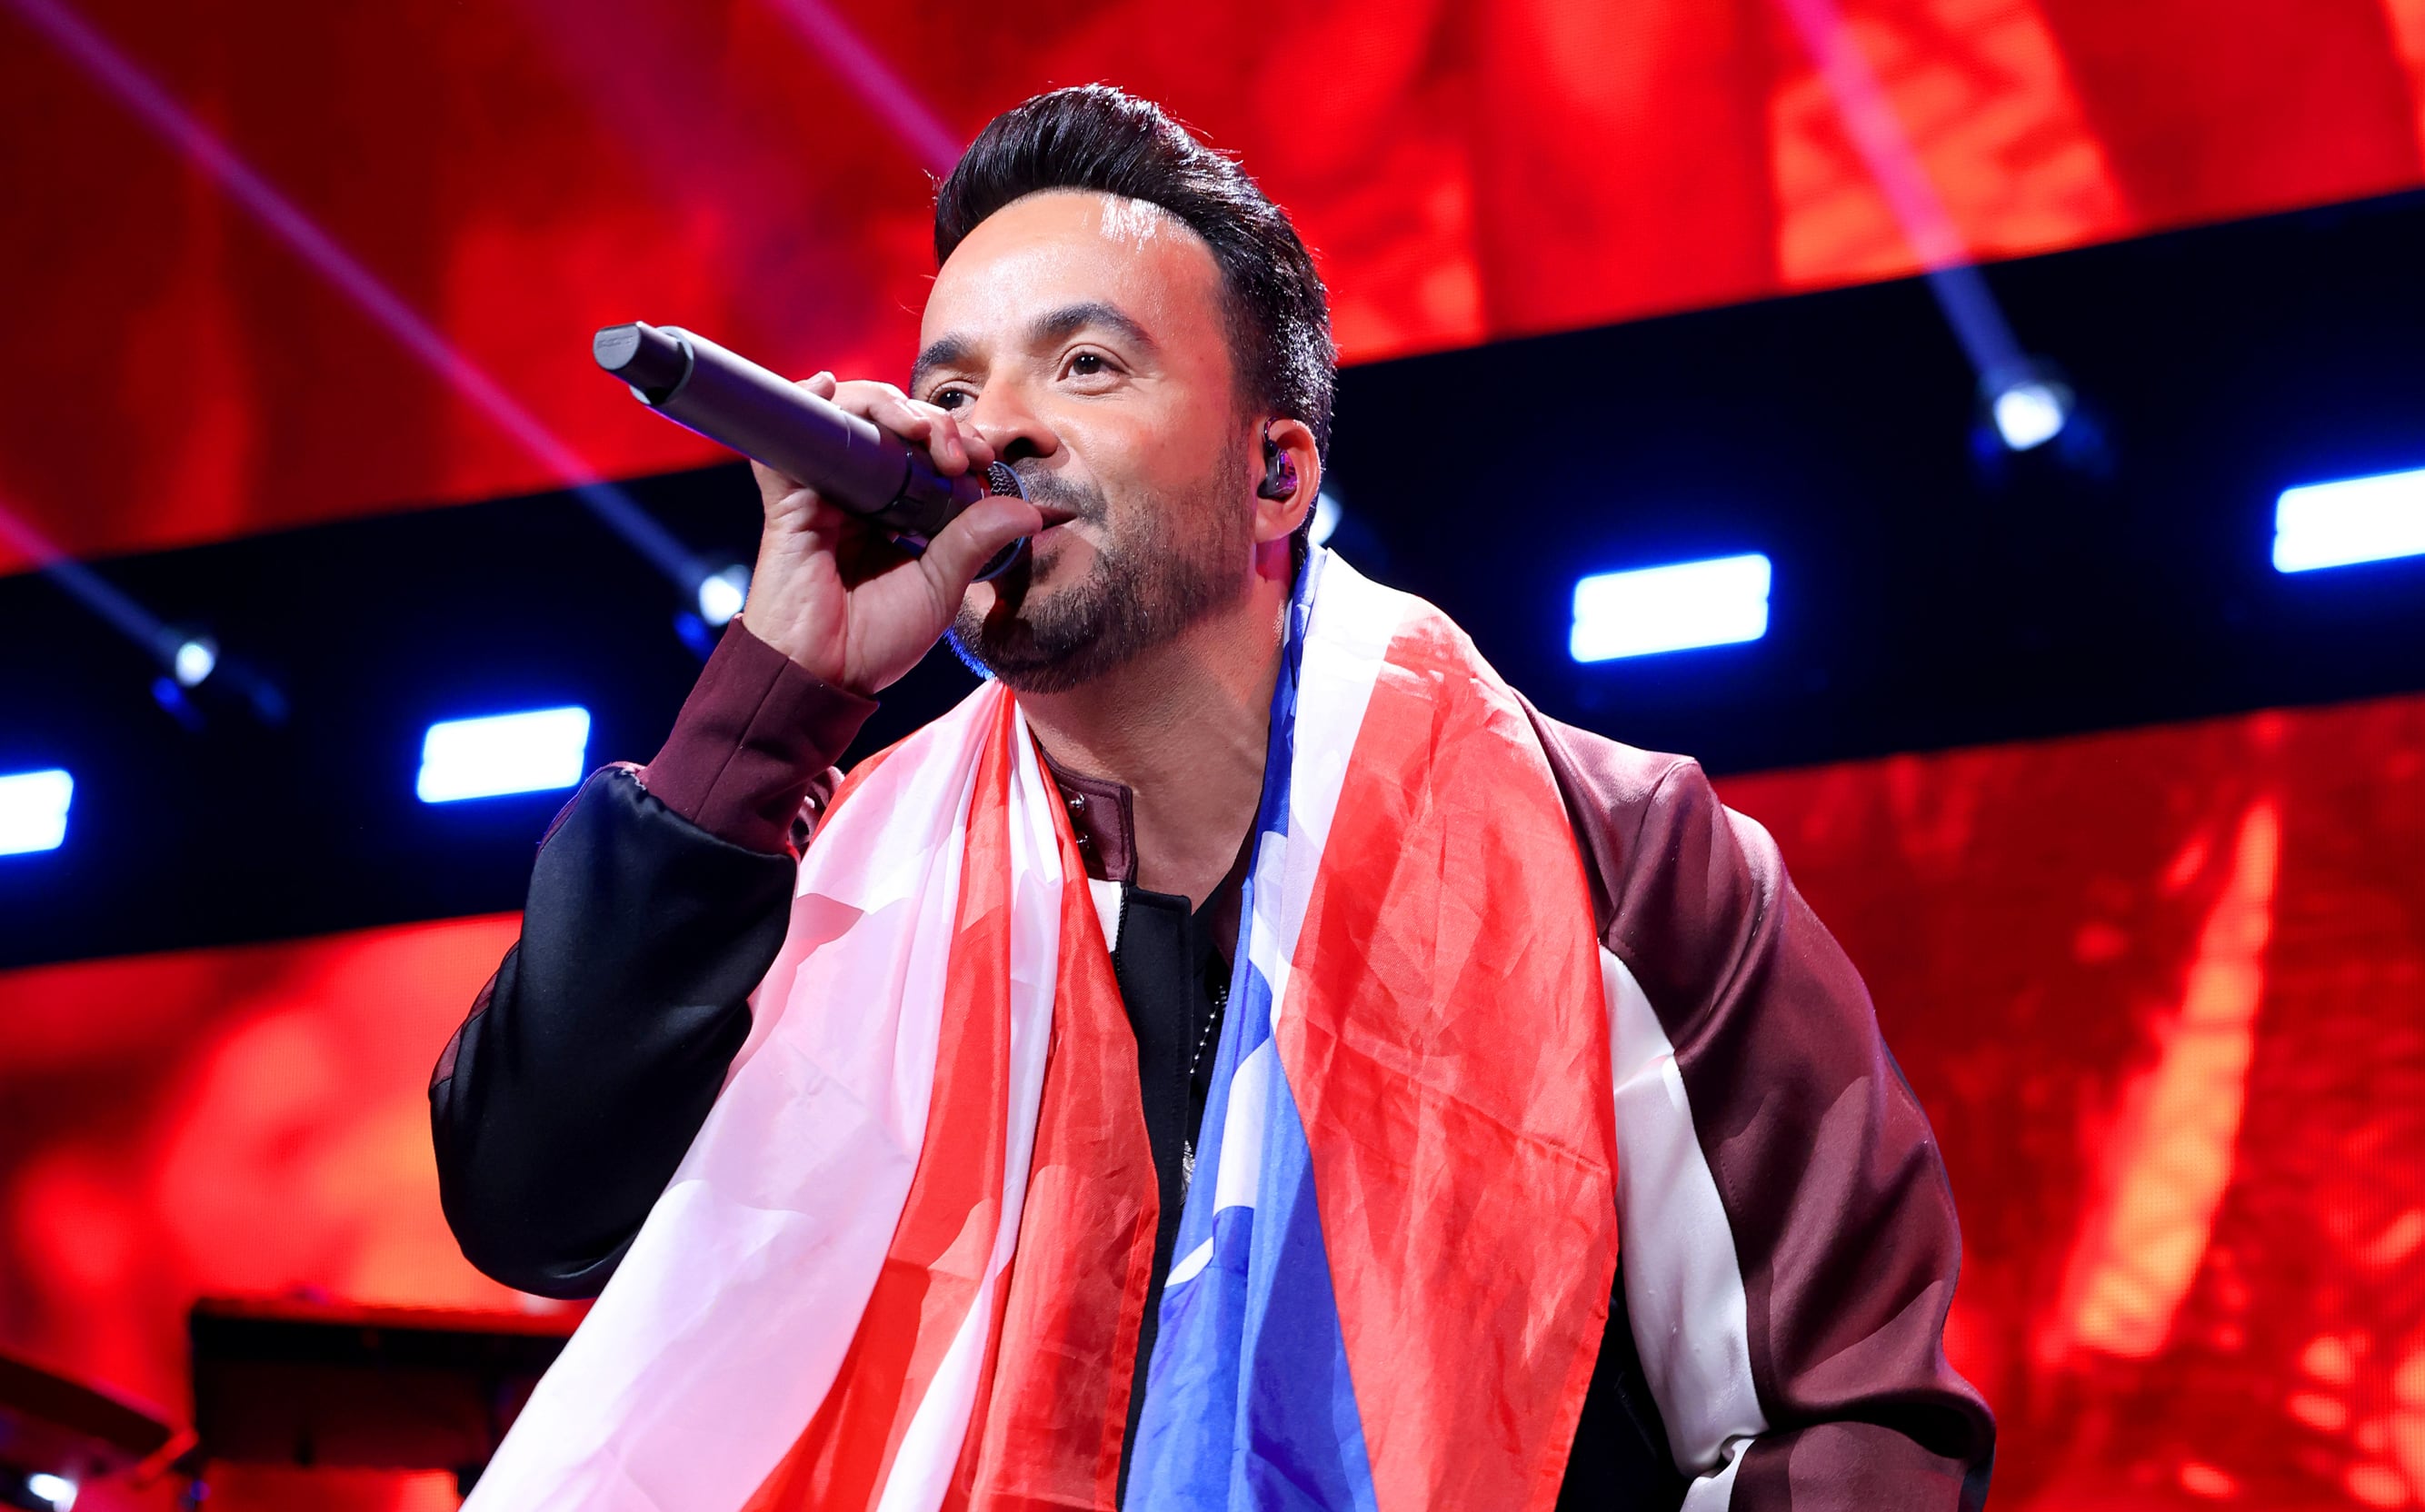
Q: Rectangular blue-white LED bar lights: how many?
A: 4